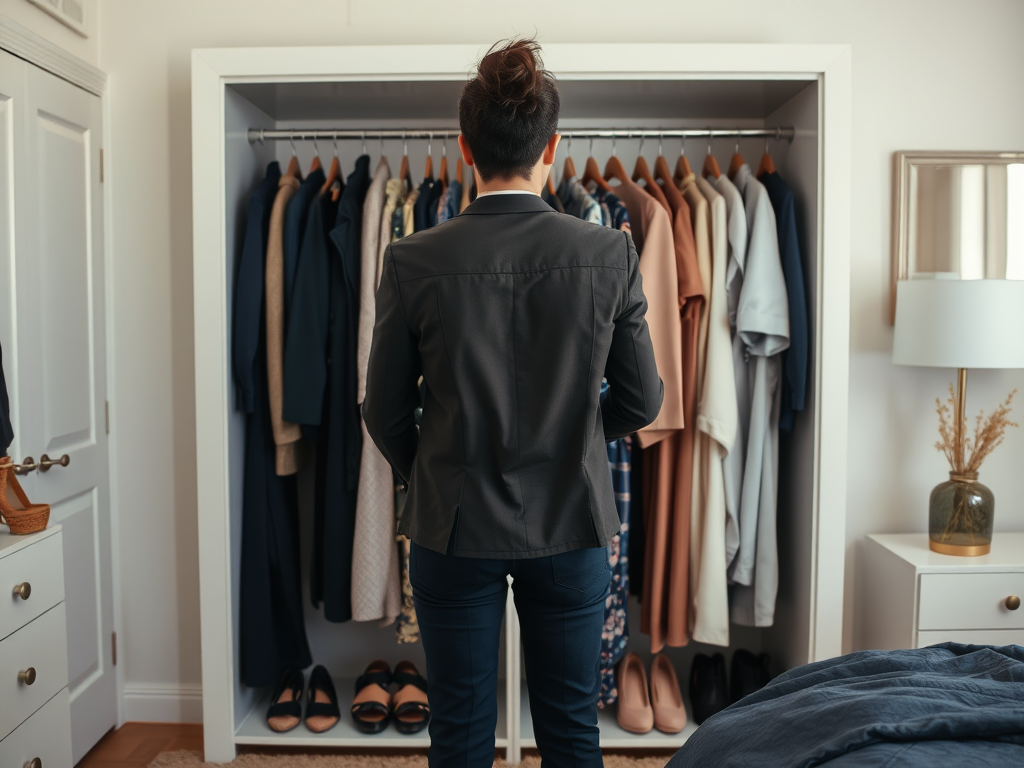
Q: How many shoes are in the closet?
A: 8